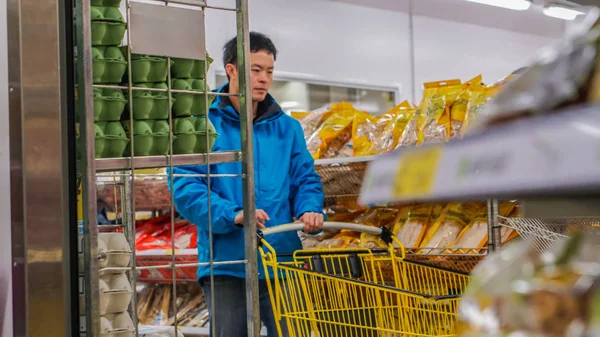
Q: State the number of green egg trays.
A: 11